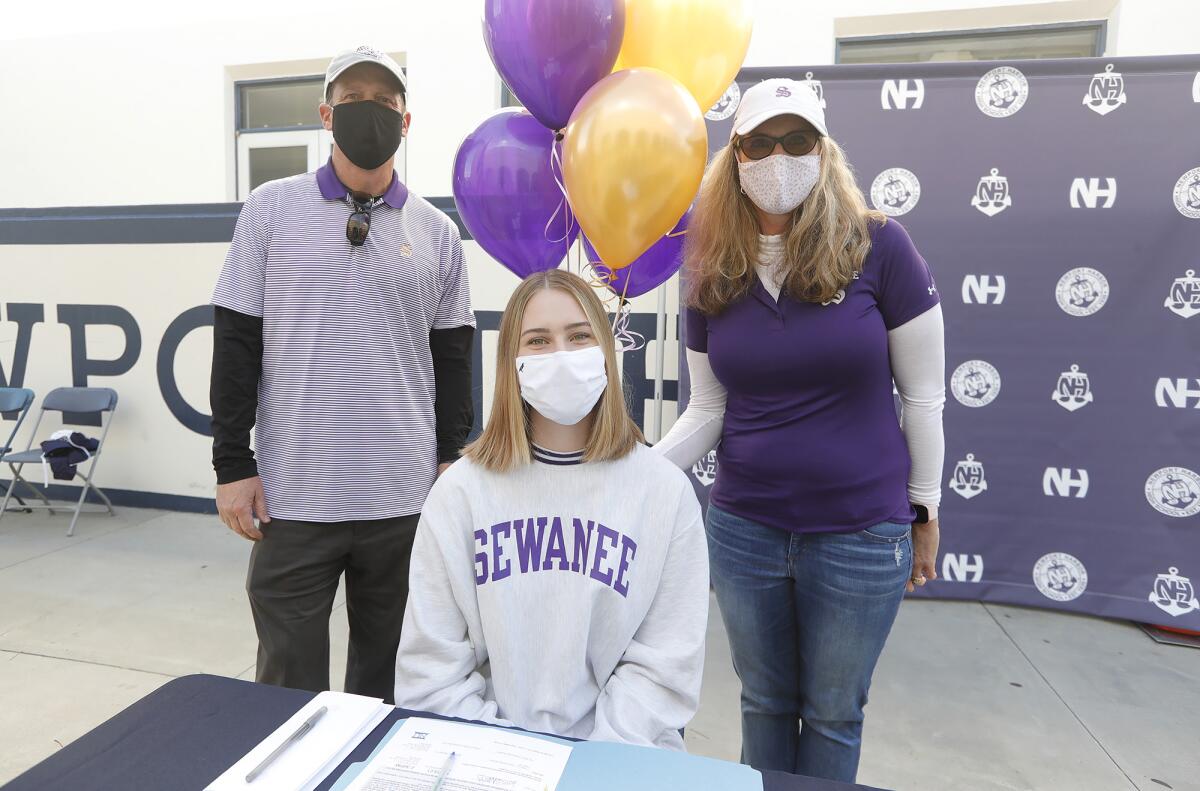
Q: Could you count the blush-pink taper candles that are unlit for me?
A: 0